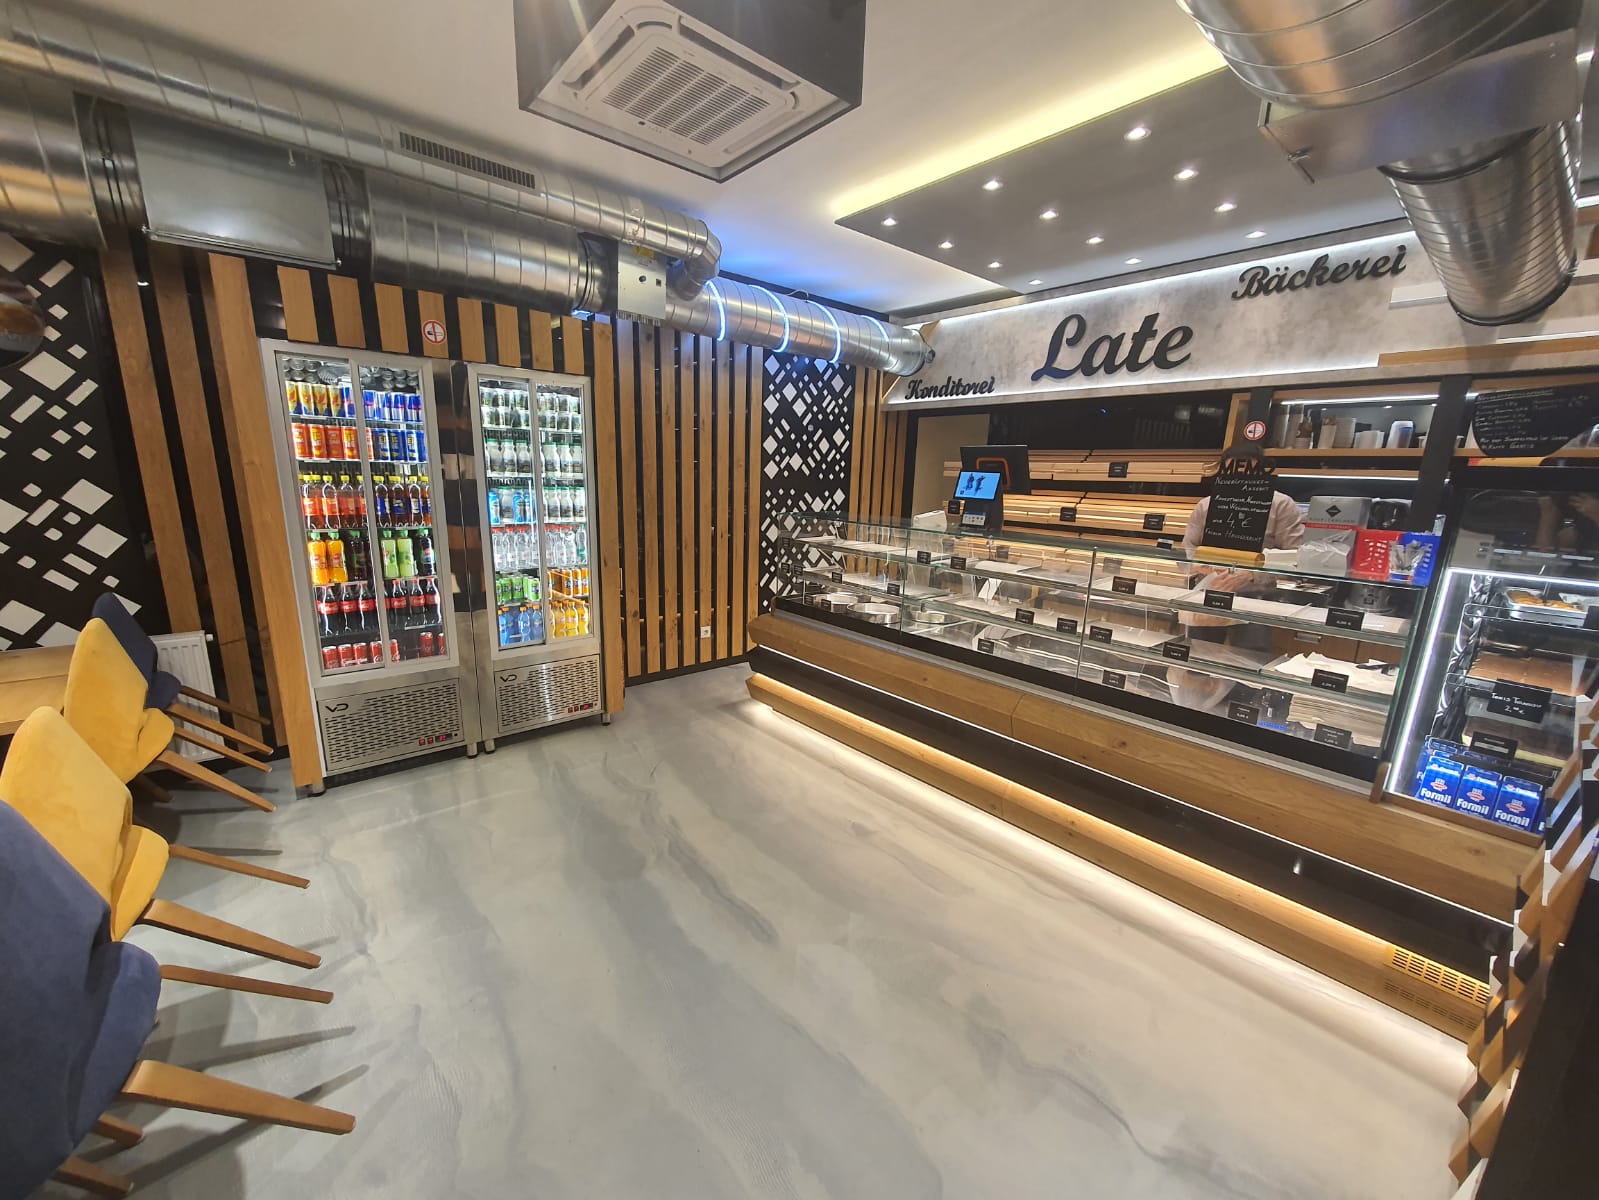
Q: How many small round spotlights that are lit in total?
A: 12